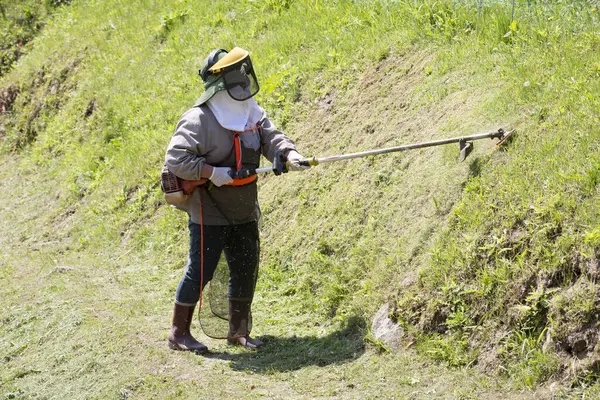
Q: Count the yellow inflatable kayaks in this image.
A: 0